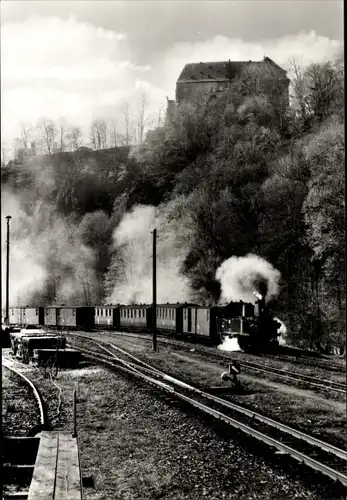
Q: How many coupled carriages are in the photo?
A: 6